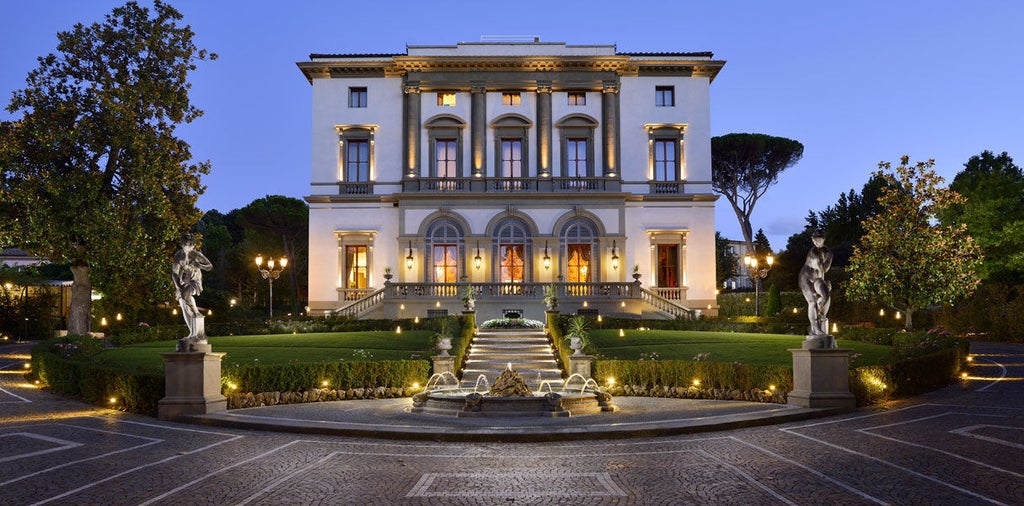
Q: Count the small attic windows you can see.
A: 5